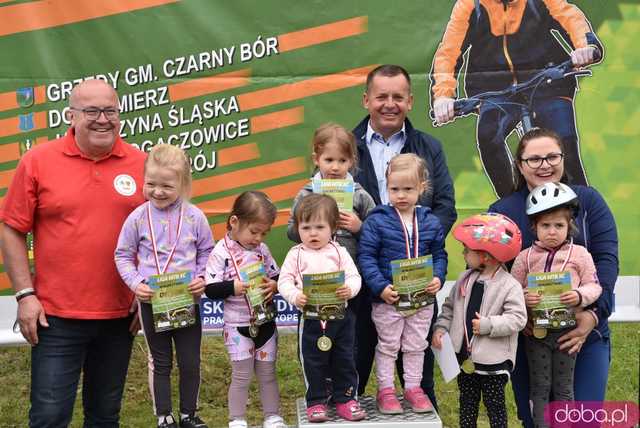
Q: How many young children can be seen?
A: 7